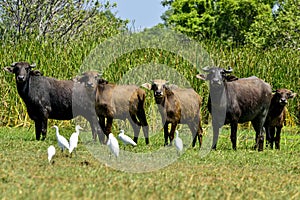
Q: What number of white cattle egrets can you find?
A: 6